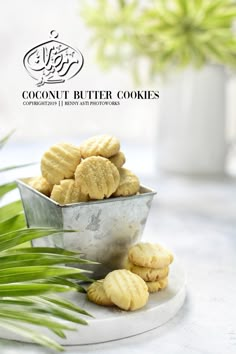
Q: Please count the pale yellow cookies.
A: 12